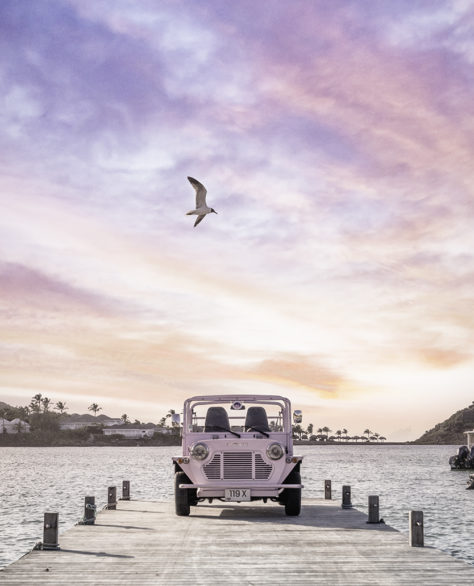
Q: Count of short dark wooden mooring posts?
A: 8